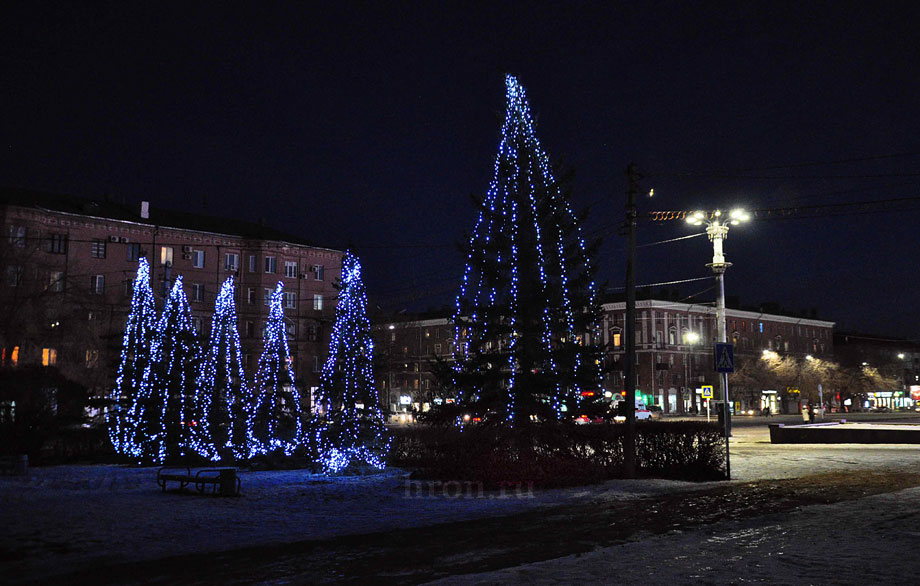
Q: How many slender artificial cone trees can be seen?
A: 5